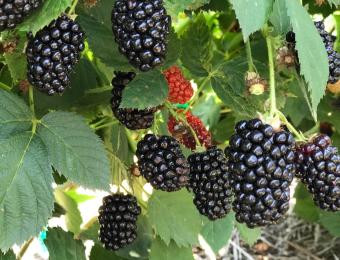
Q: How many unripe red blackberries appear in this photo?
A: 2